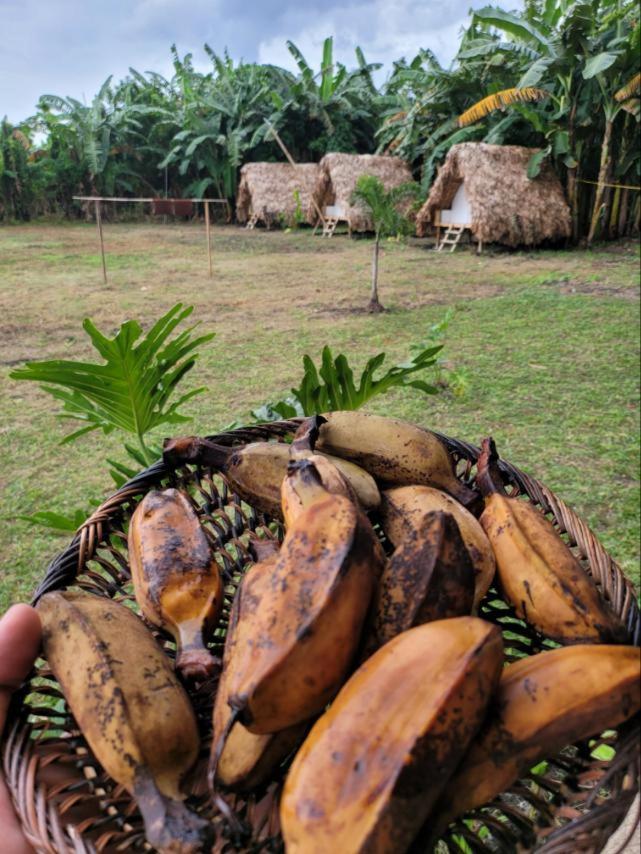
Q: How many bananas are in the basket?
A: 12